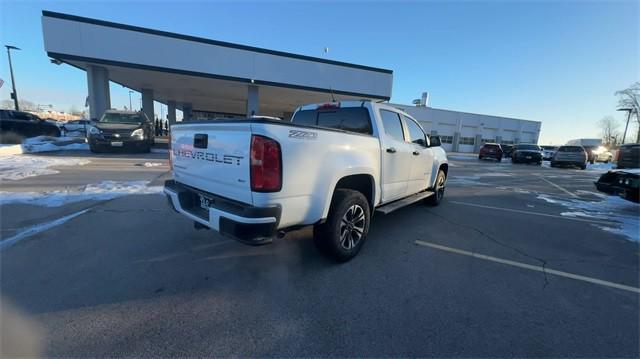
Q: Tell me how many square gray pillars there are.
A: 5